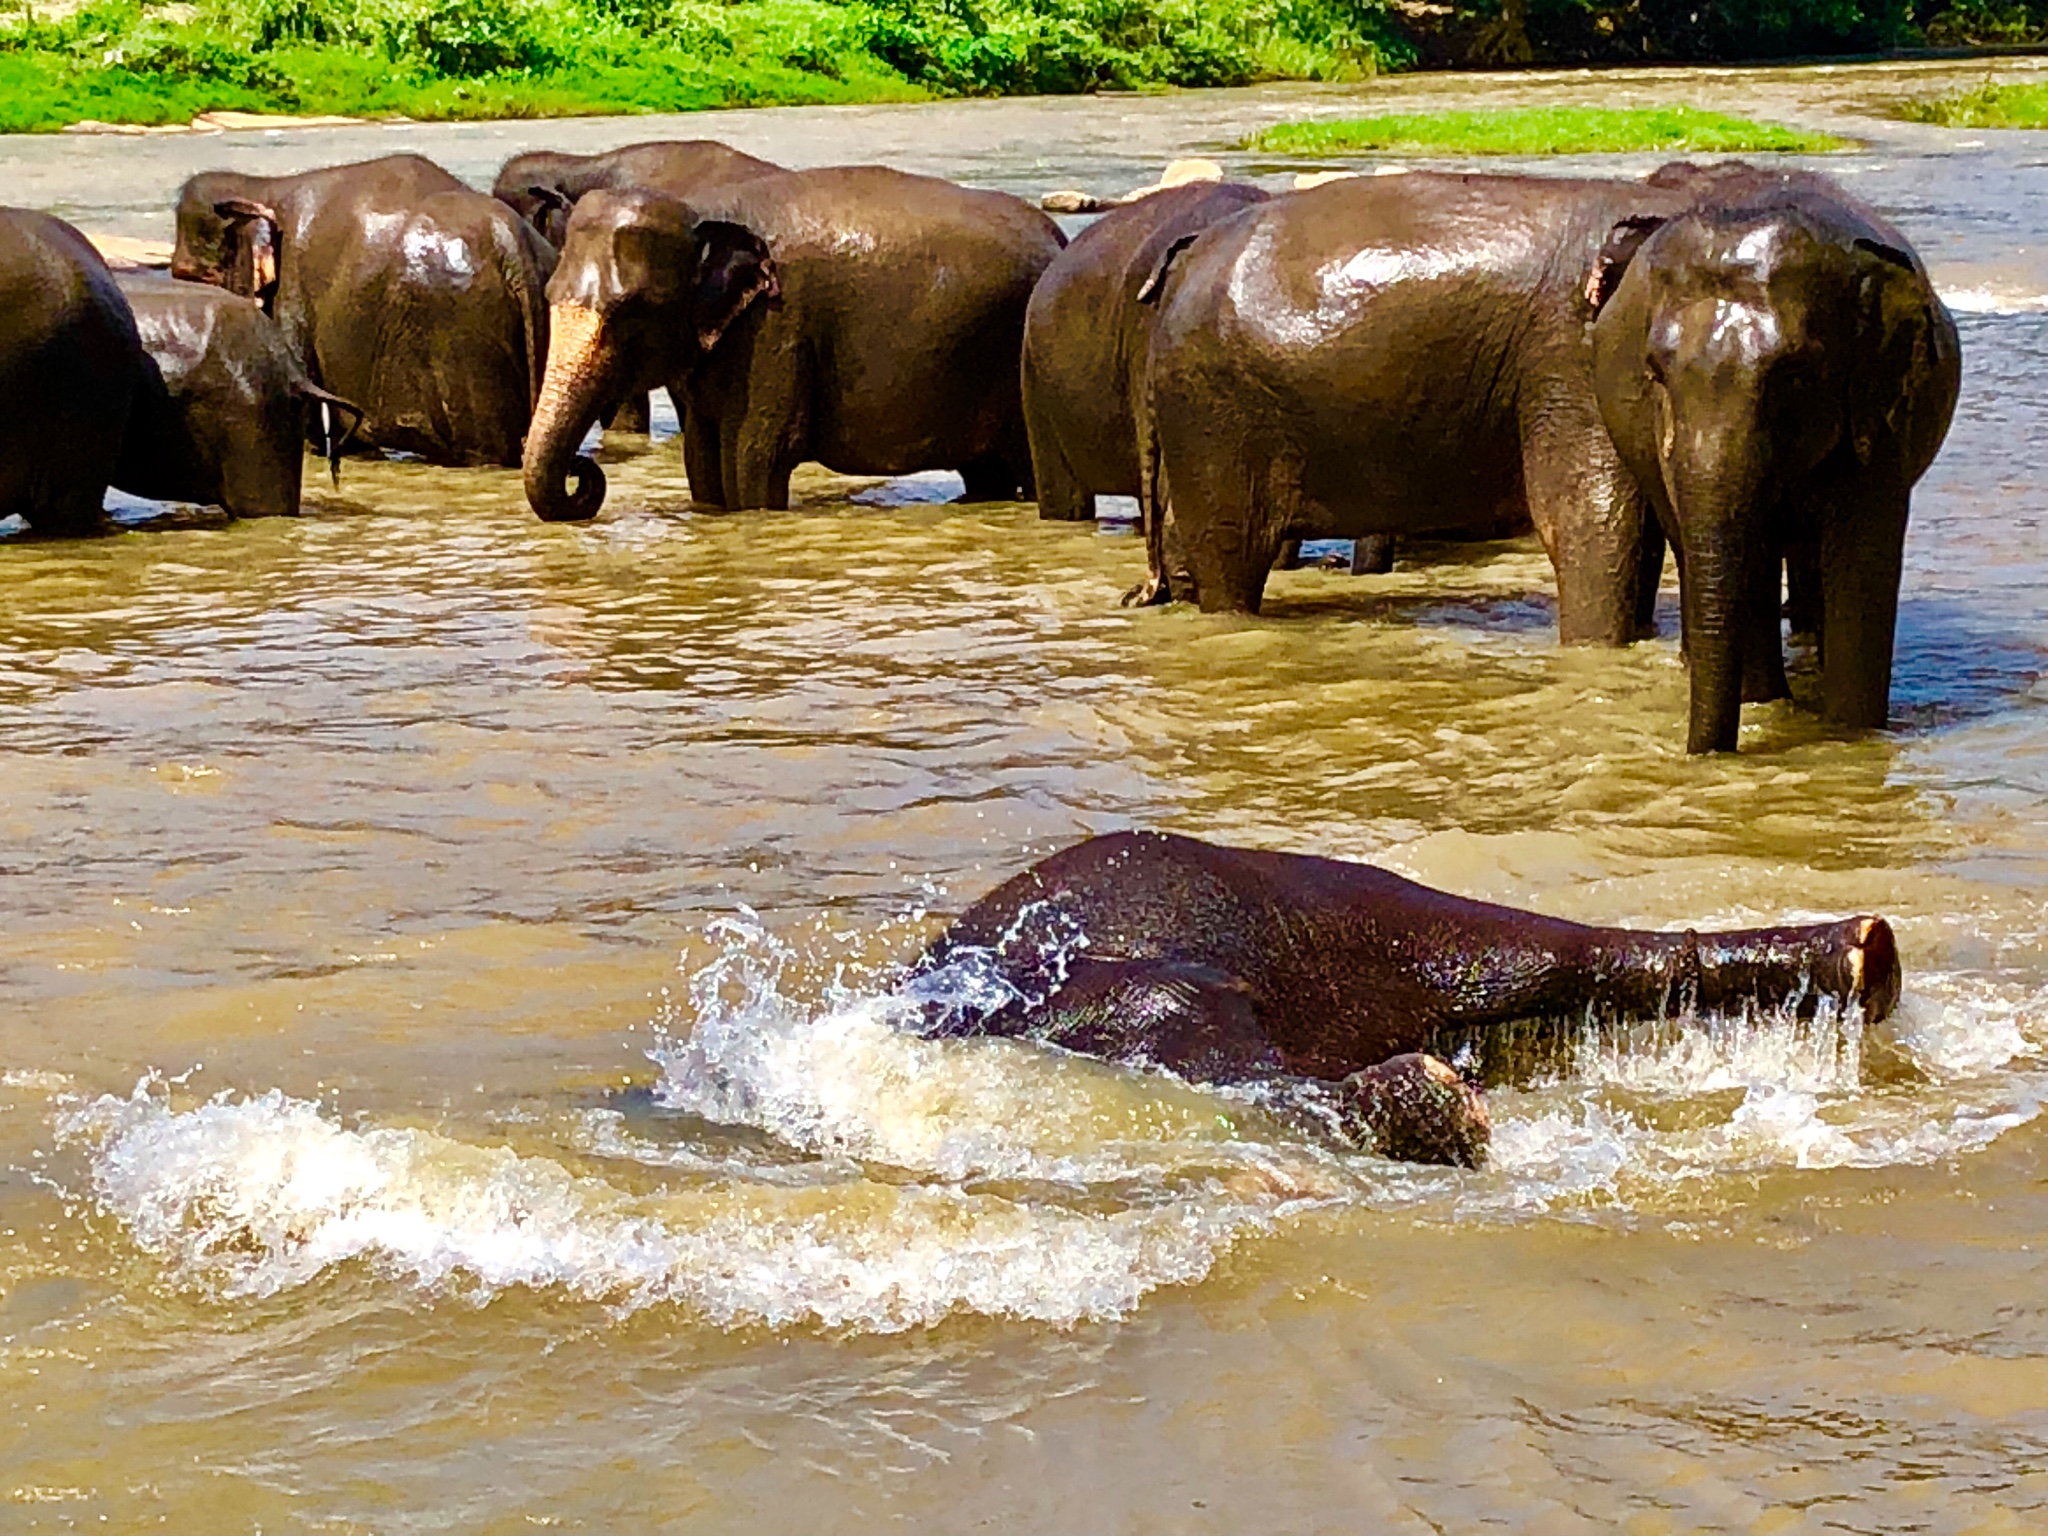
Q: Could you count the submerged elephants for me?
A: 1